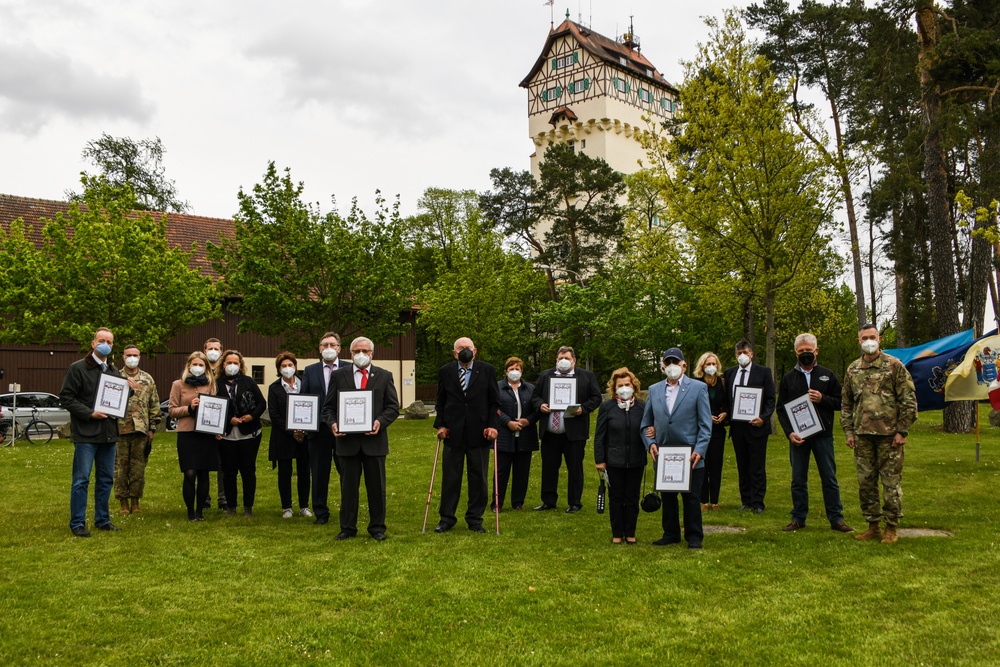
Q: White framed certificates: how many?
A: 8